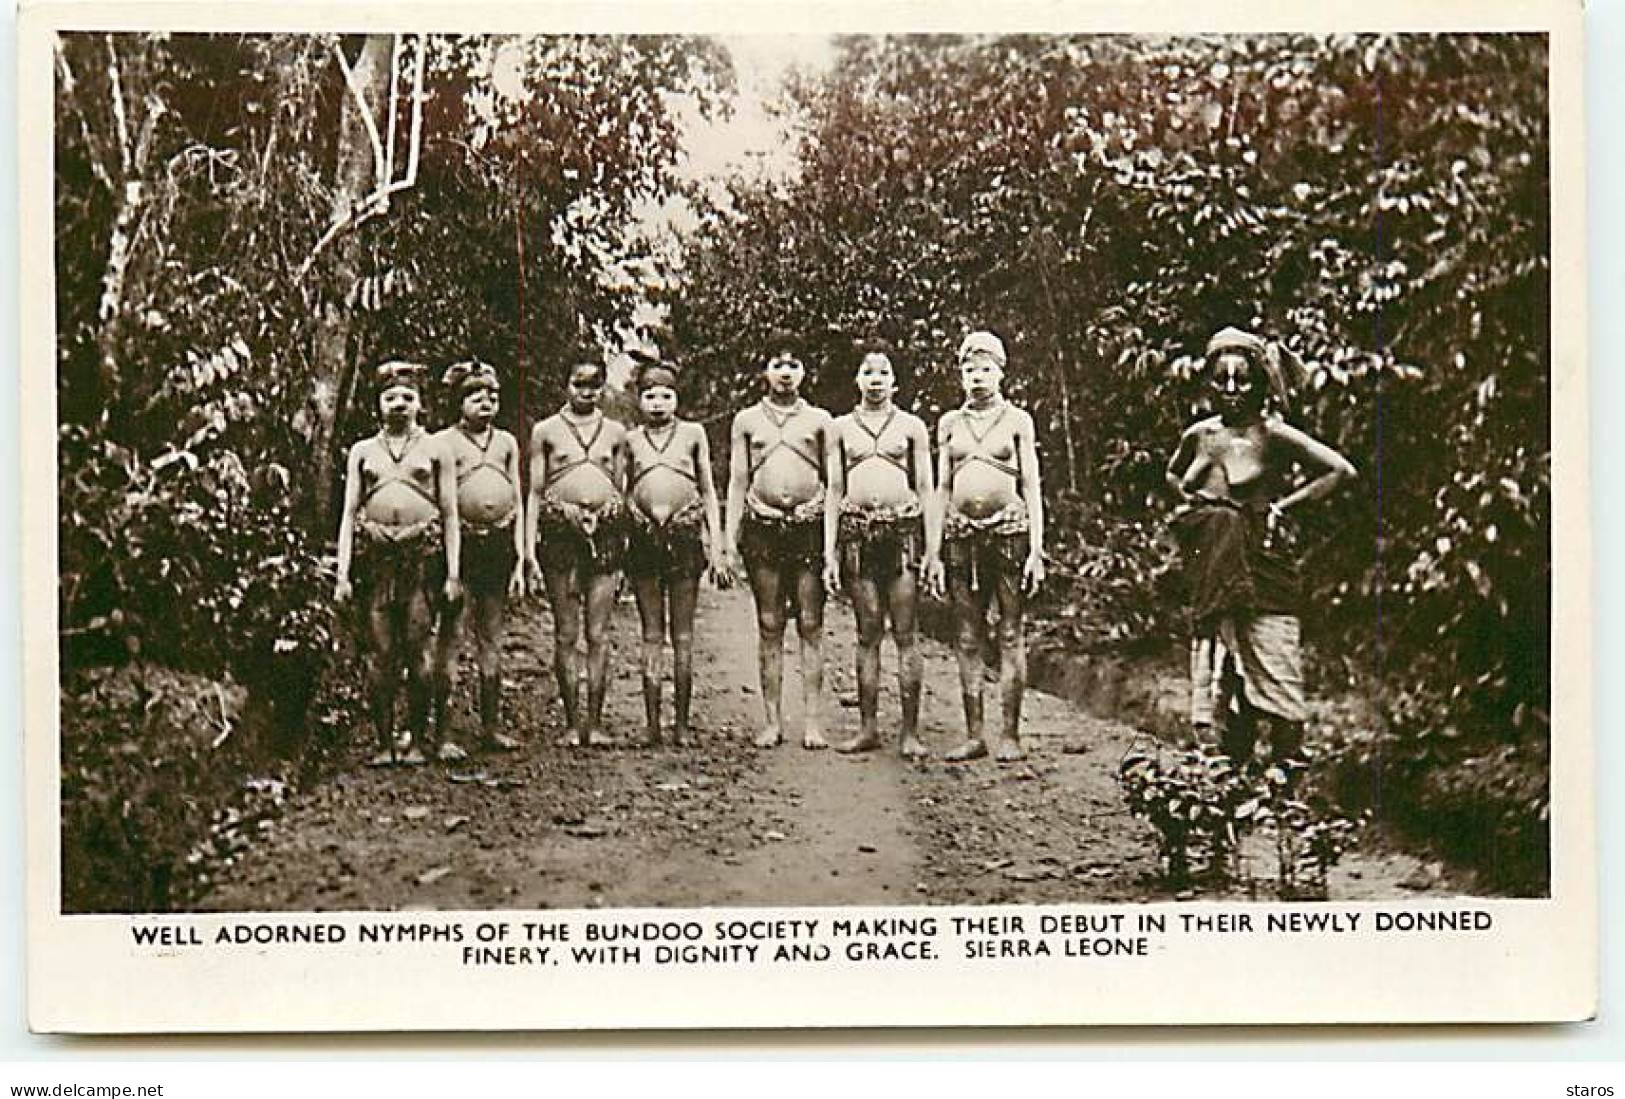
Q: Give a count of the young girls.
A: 7